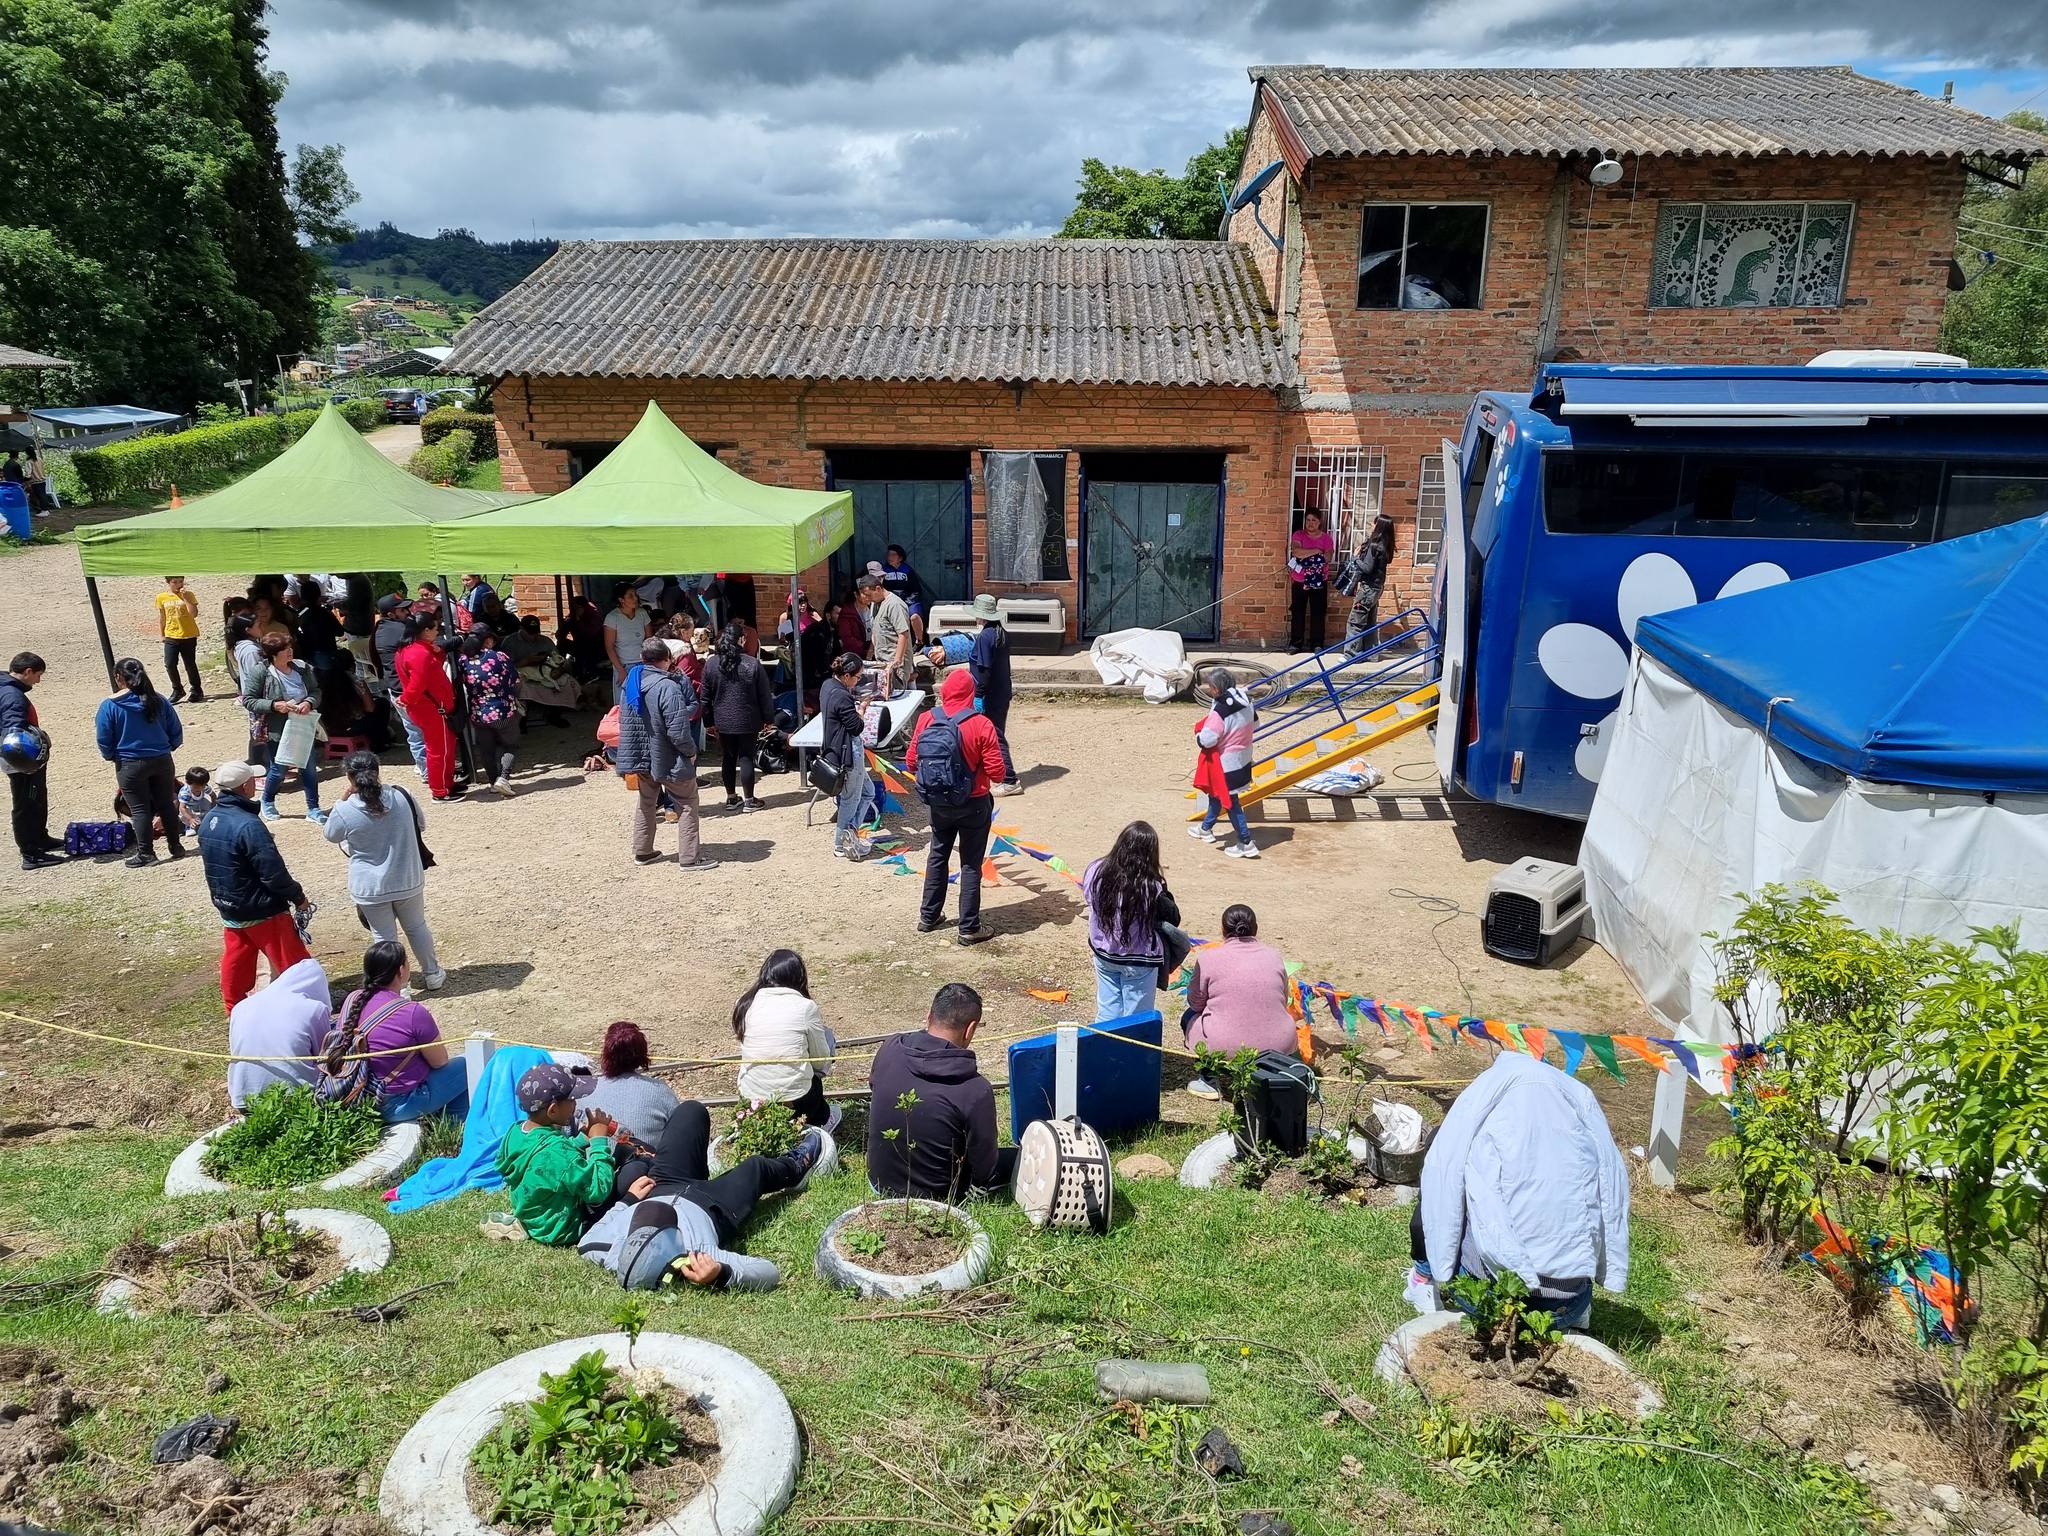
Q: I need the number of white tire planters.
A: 7